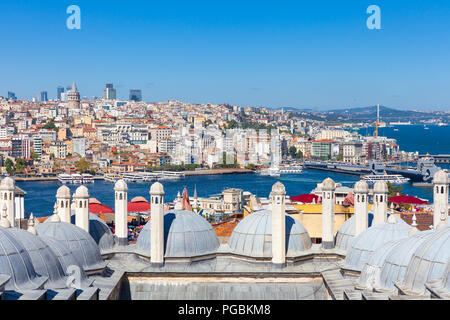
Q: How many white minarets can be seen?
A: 10